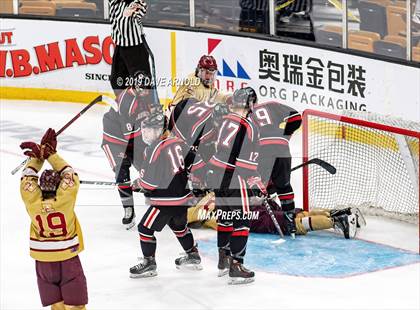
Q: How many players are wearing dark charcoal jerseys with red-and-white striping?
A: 5